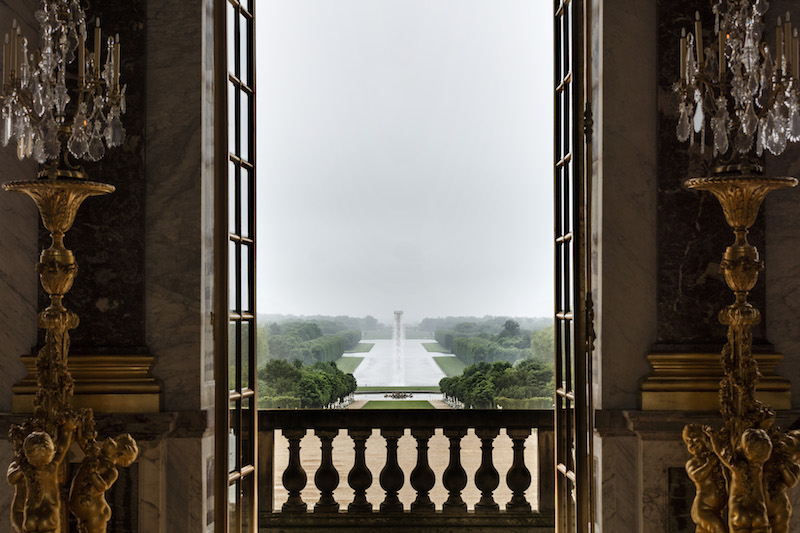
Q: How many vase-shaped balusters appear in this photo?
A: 8